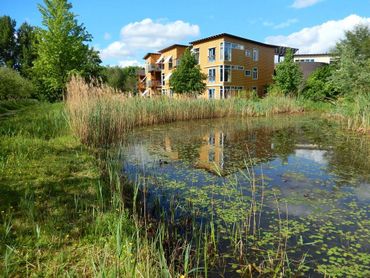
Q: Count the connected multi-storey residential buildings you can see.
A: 3